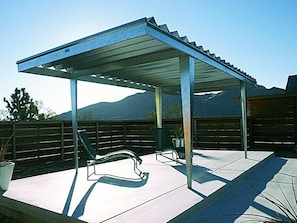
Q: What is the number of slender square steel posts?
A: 4